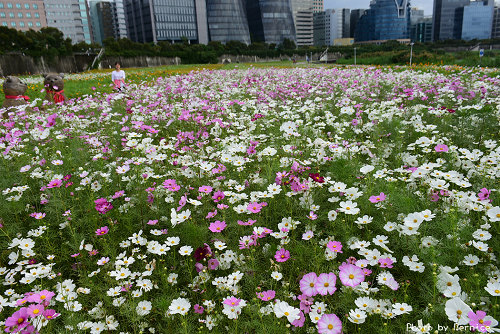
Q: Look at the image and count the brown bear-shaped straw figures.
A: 2